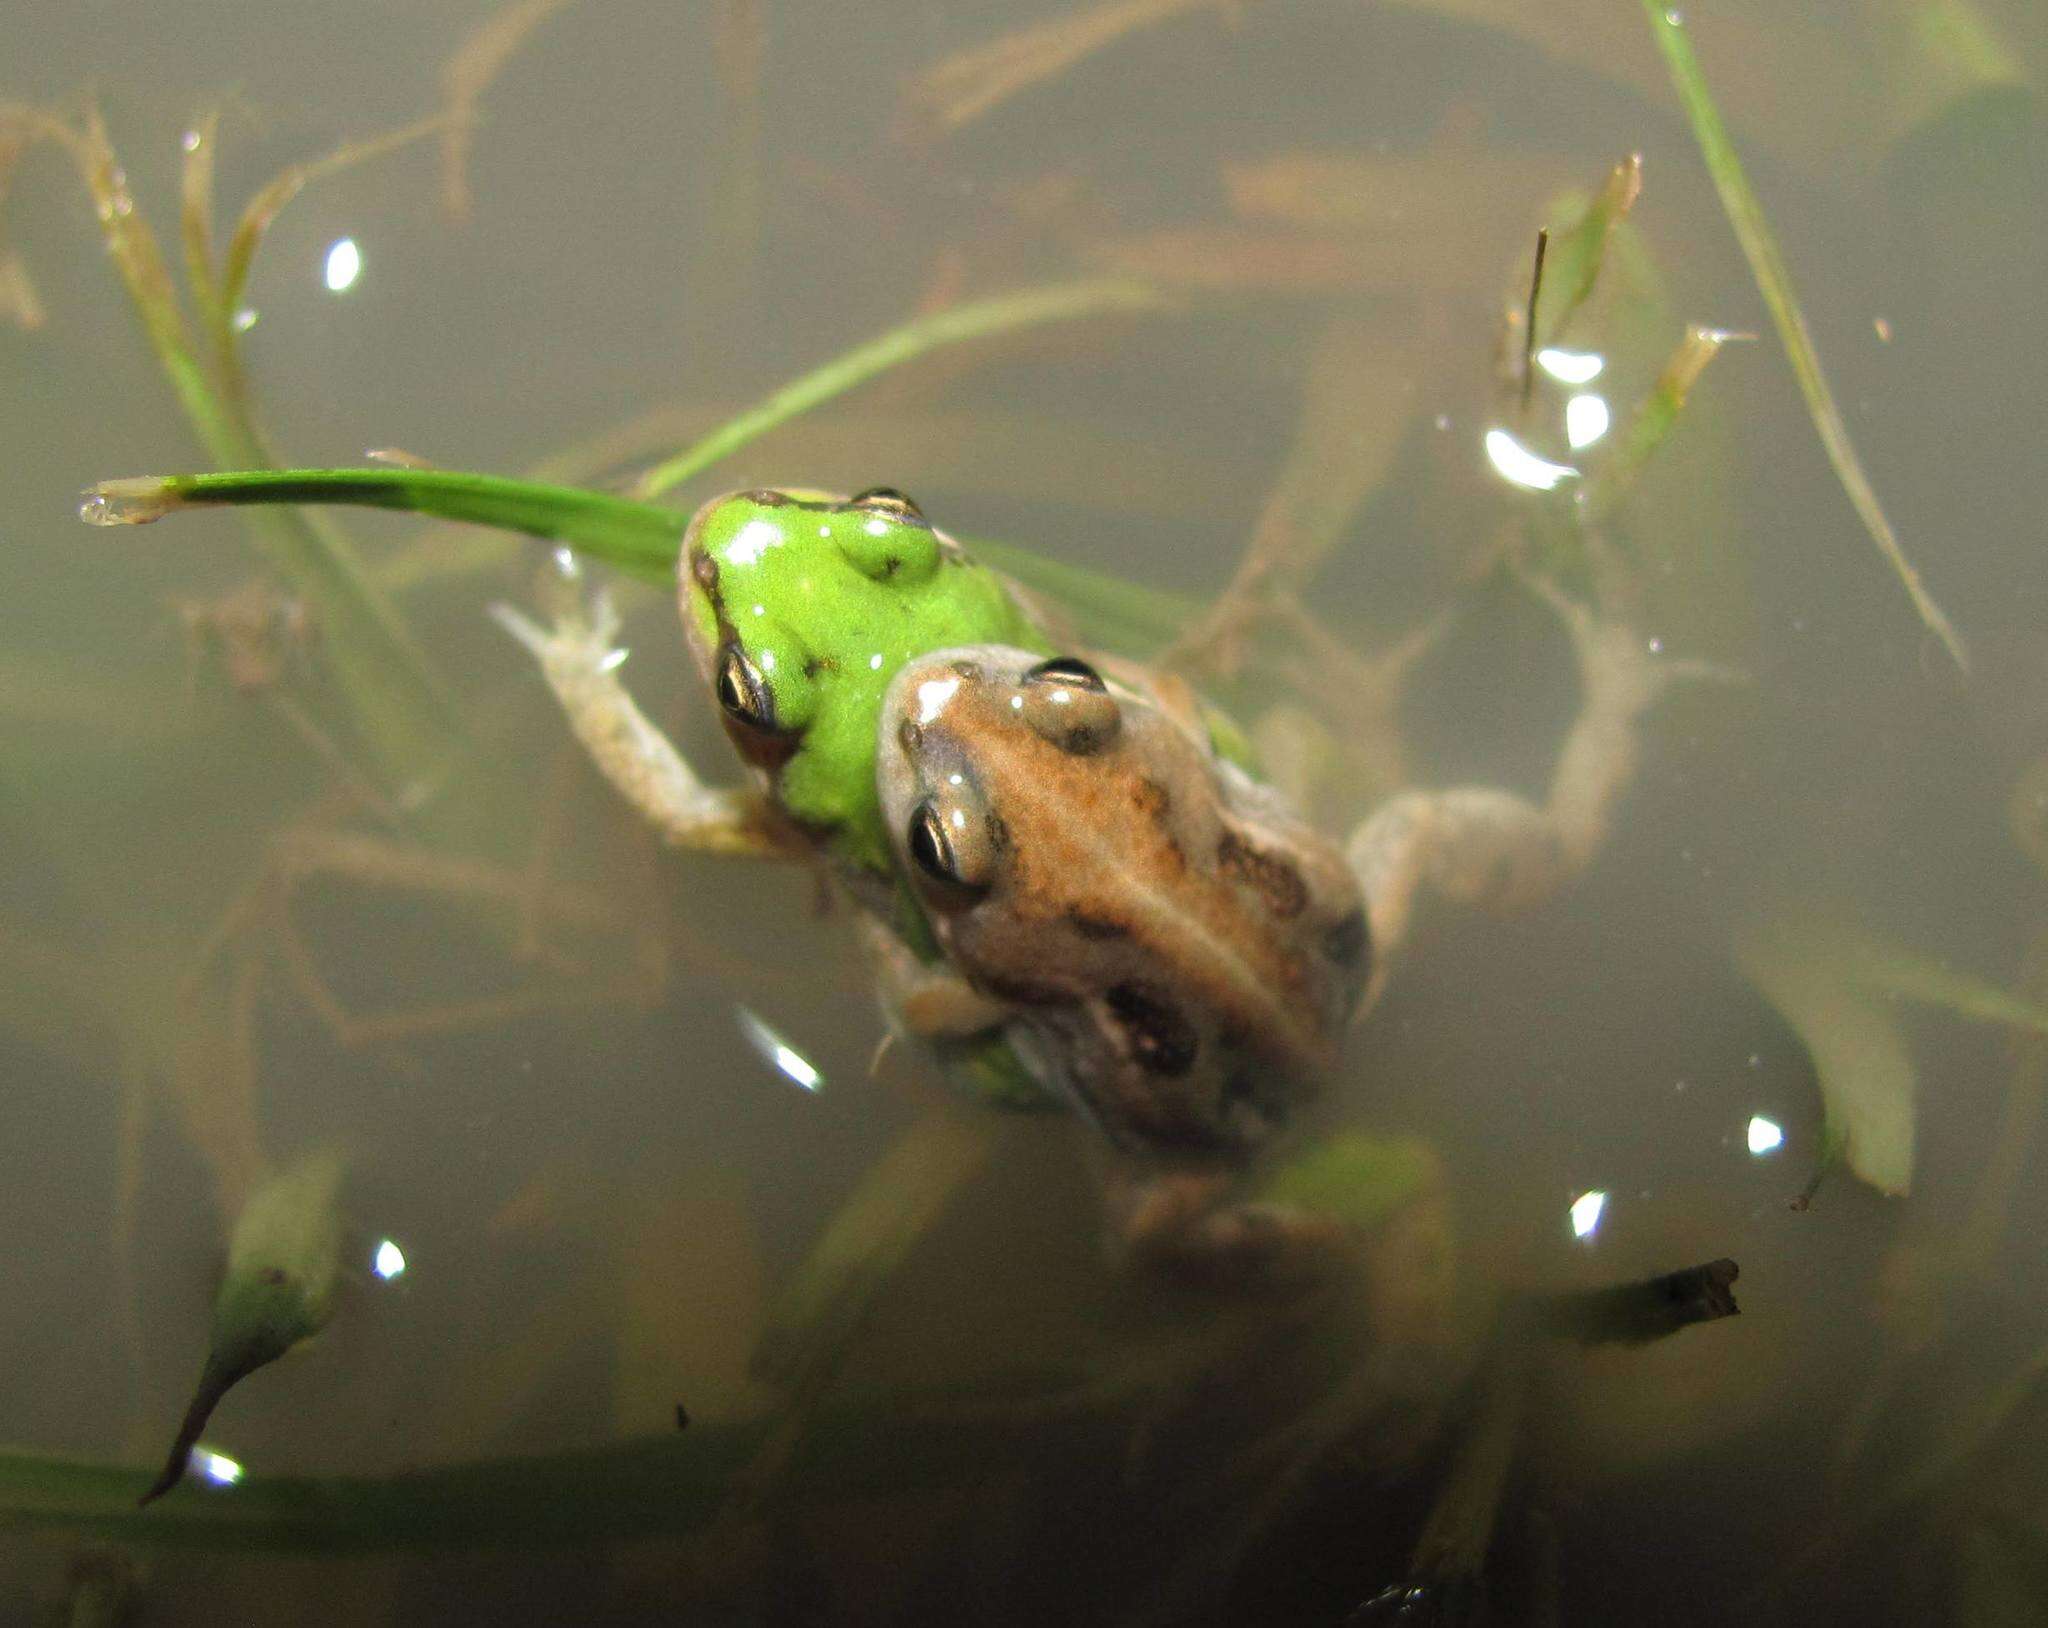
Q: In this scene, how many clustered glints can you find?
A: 3